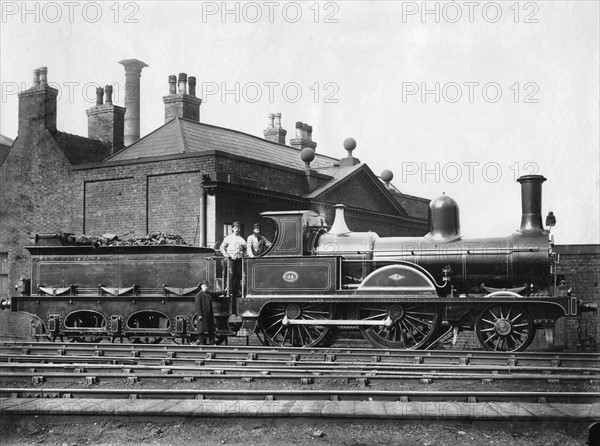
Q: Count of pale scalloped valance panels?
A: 3